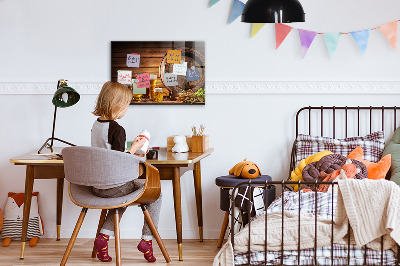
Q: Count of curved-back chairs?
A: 1